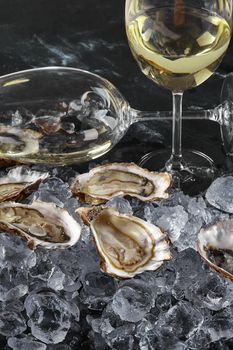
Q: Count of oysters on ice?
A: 5